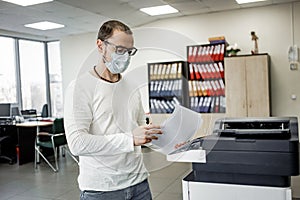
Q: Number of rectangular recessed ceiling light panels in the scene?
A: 4